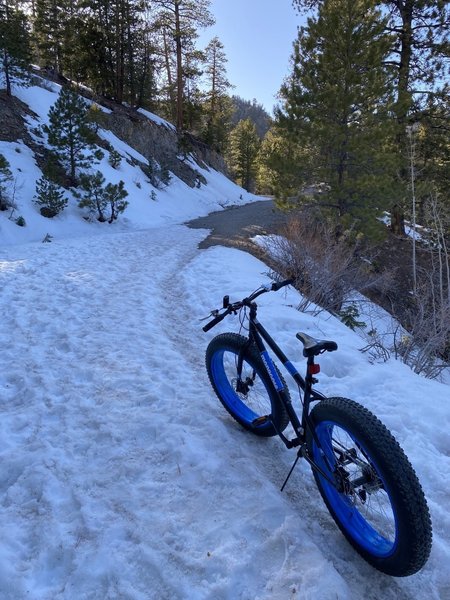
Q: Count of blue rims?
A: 2